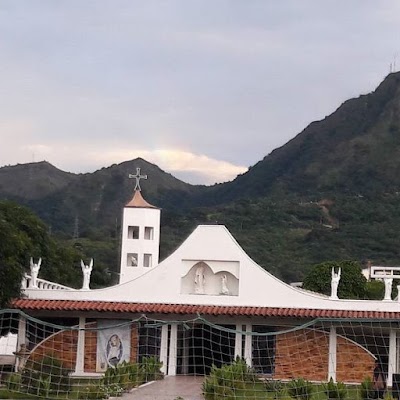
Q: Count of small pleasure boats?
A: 0